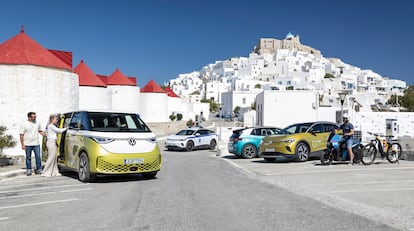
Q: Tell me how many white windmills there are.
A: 5